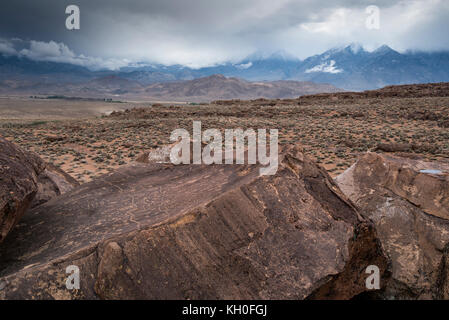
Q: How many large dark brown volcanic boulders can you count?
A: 3